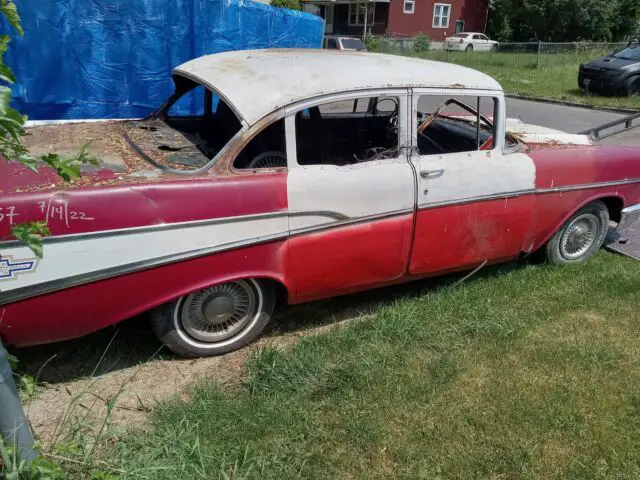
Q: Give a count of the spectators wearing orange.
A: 0